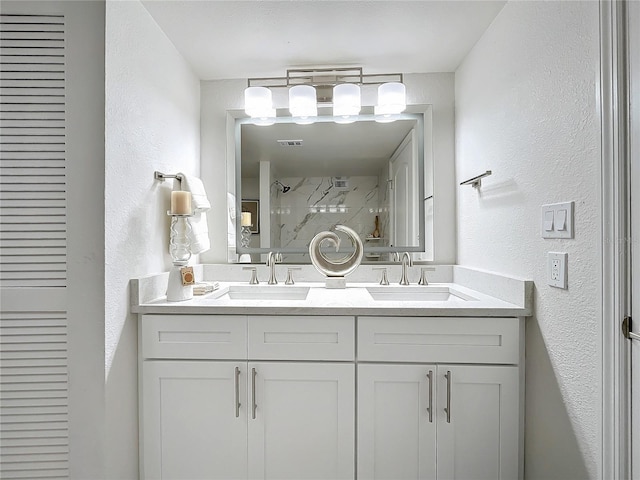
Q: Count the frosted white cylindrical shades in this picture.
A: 4